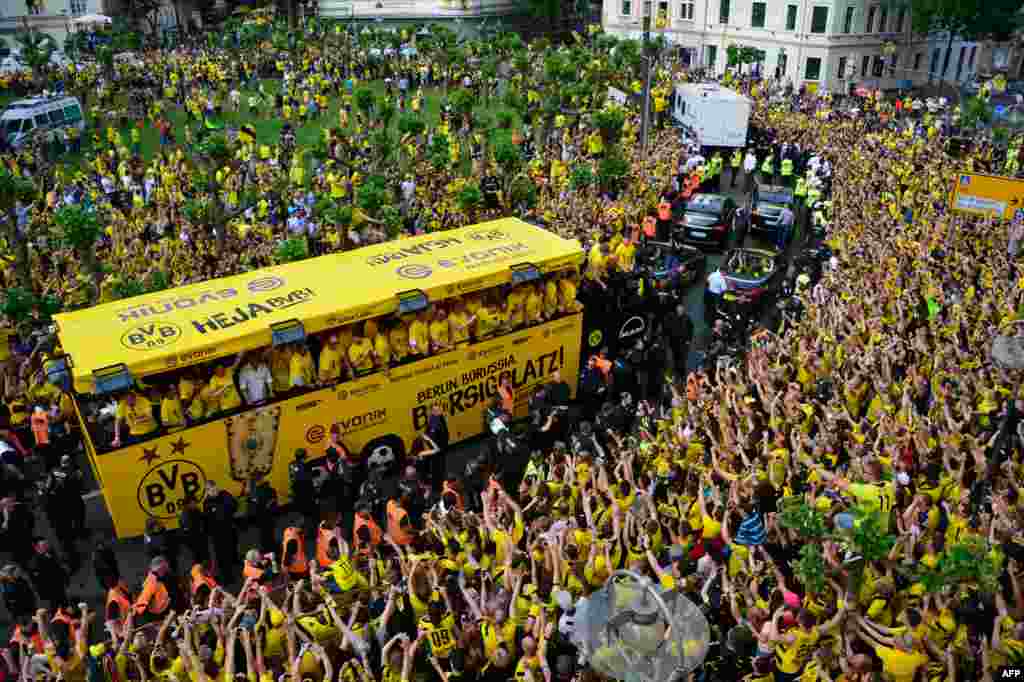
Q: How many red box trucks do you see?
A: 0